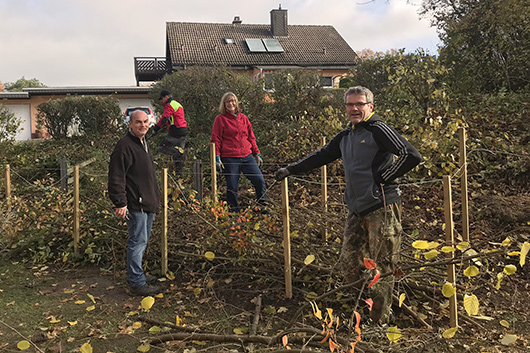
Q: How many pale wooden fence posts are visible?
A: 8